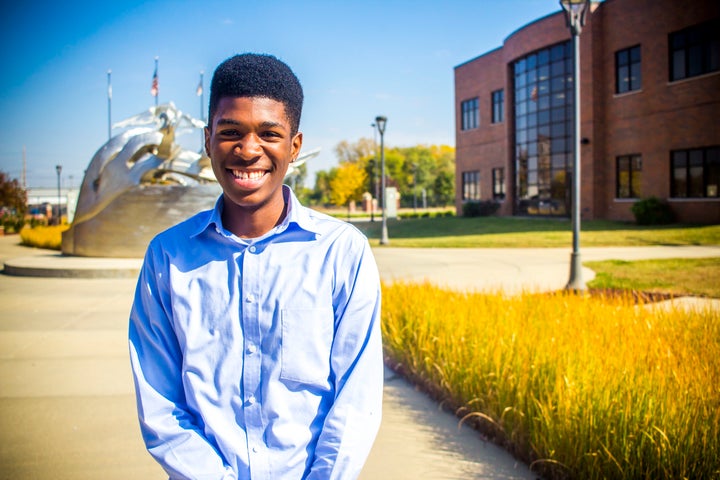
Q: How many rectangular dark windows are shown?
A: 8